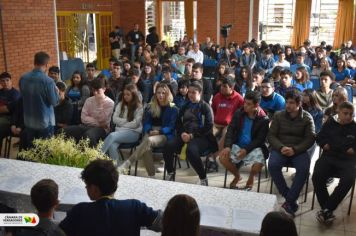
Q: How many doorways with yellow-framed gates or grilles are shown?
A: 1